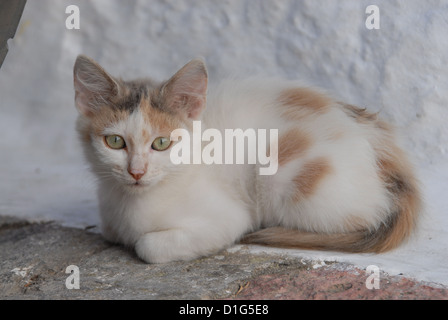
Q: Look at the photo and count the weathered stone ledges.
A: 1